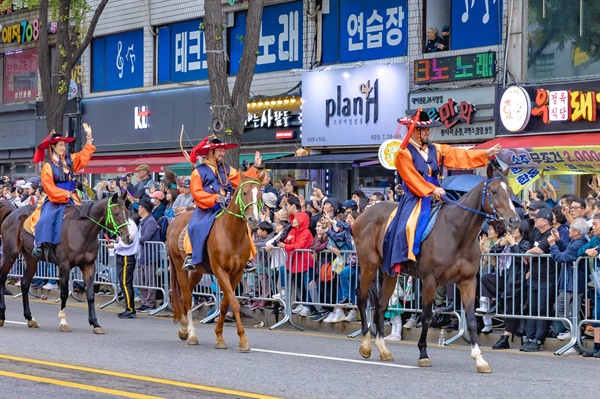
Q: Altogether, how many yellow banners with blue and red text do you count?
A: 1